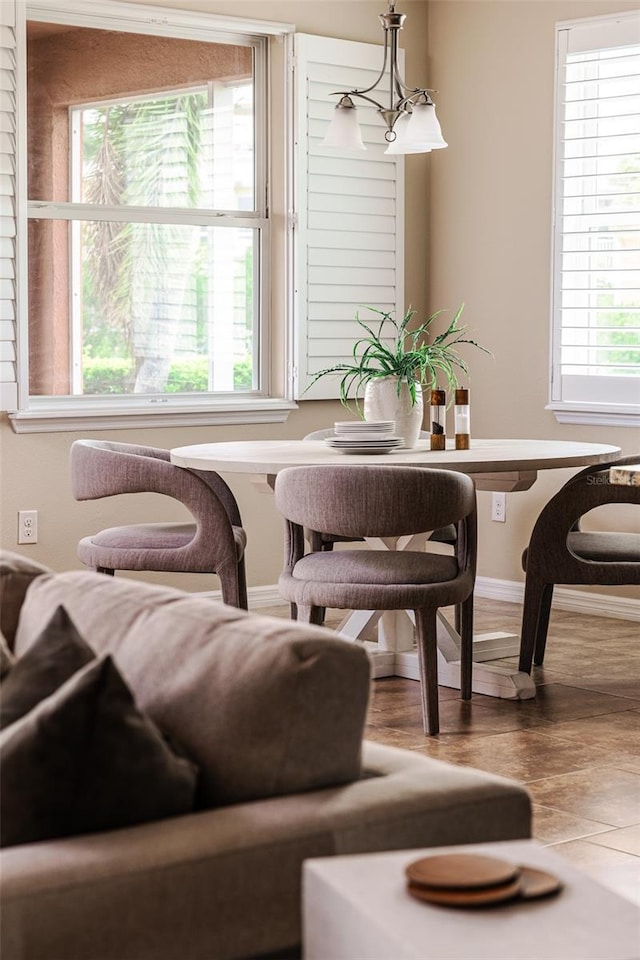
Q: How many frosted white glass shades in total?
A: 3